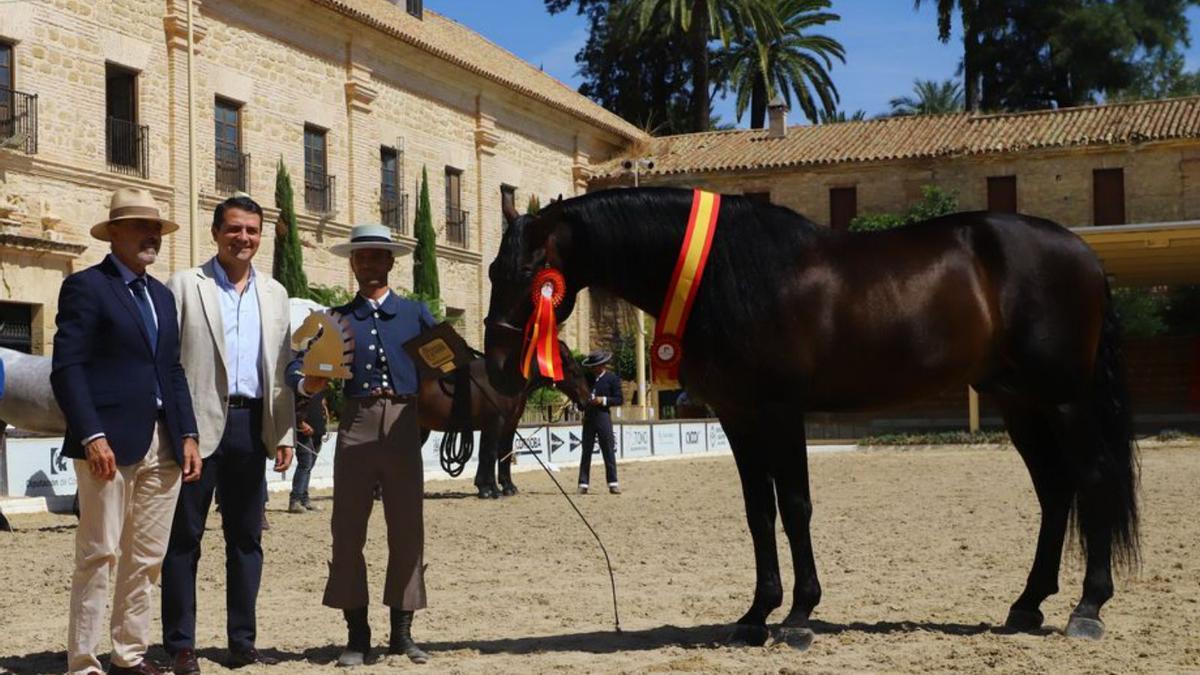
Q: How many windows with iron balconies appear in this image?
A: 6